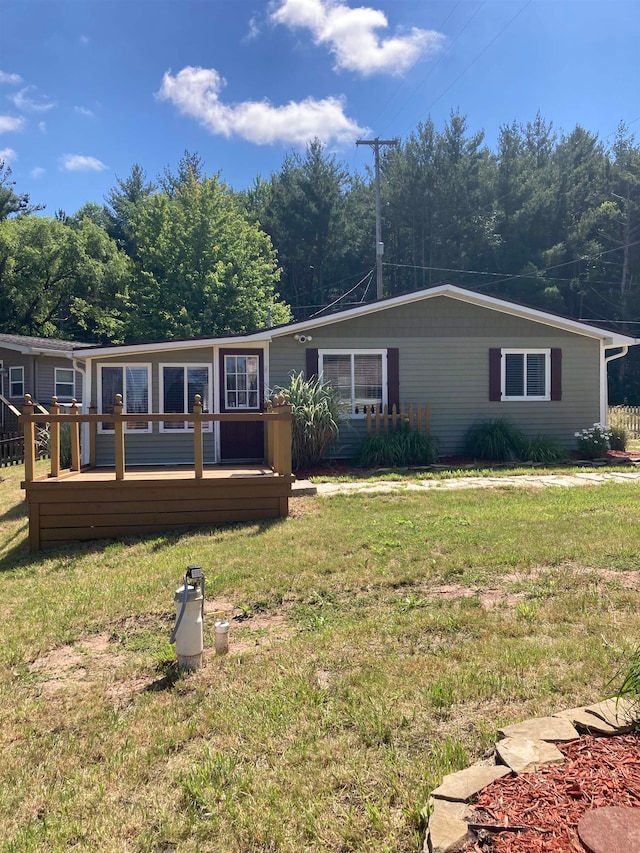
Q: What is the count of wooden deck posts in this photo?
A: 10